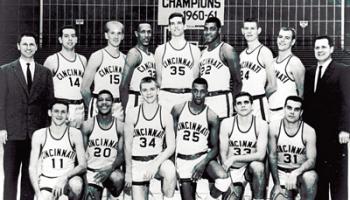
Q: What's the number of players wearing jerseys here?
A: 13